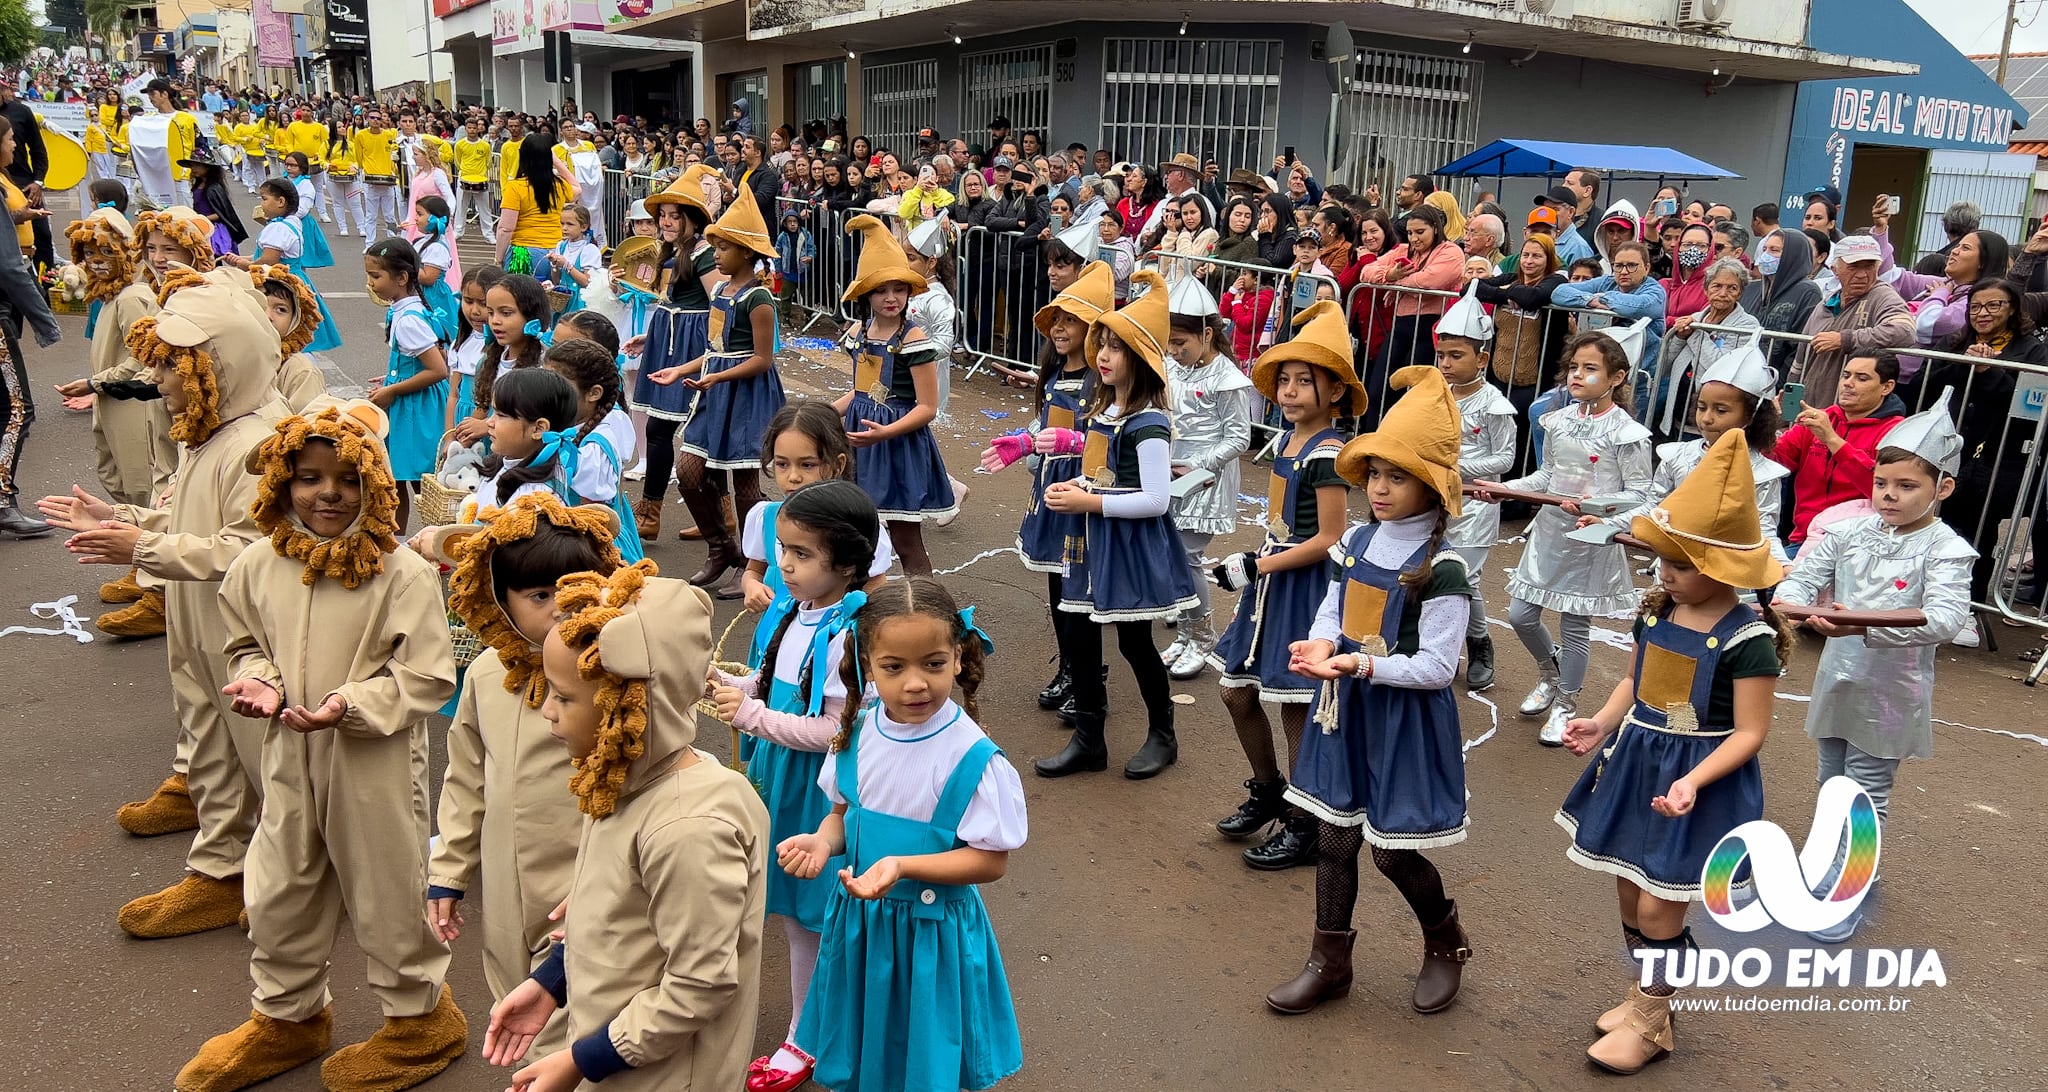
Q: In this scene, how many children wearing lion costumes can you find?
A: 8